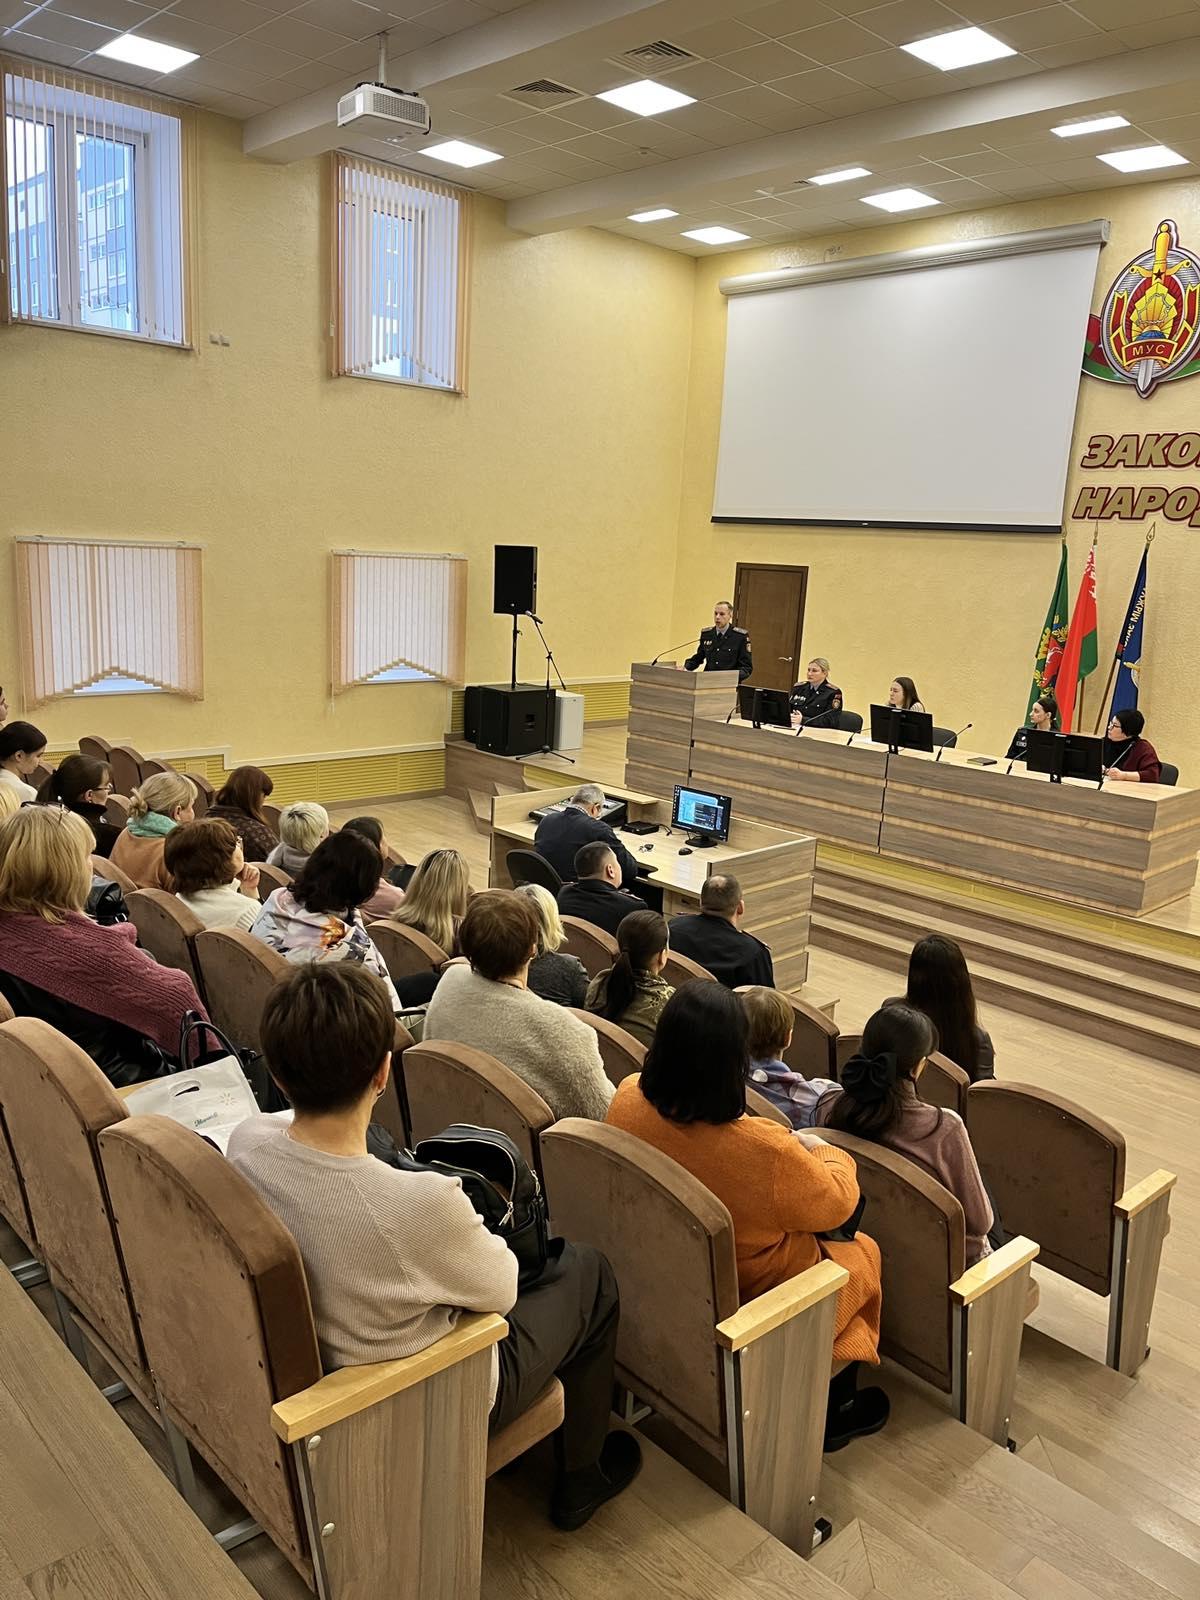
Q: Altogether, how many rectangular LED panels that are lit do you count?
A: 10